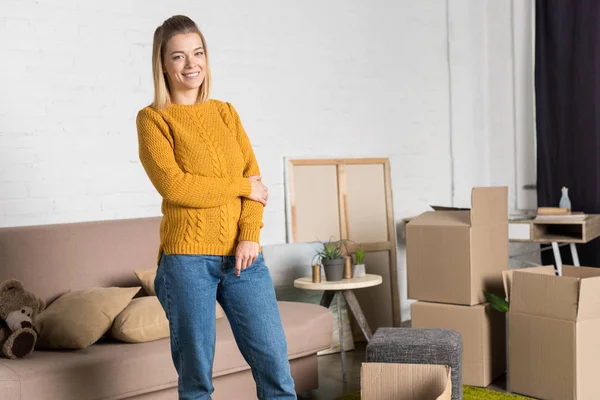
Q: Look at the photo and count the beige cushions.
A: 3